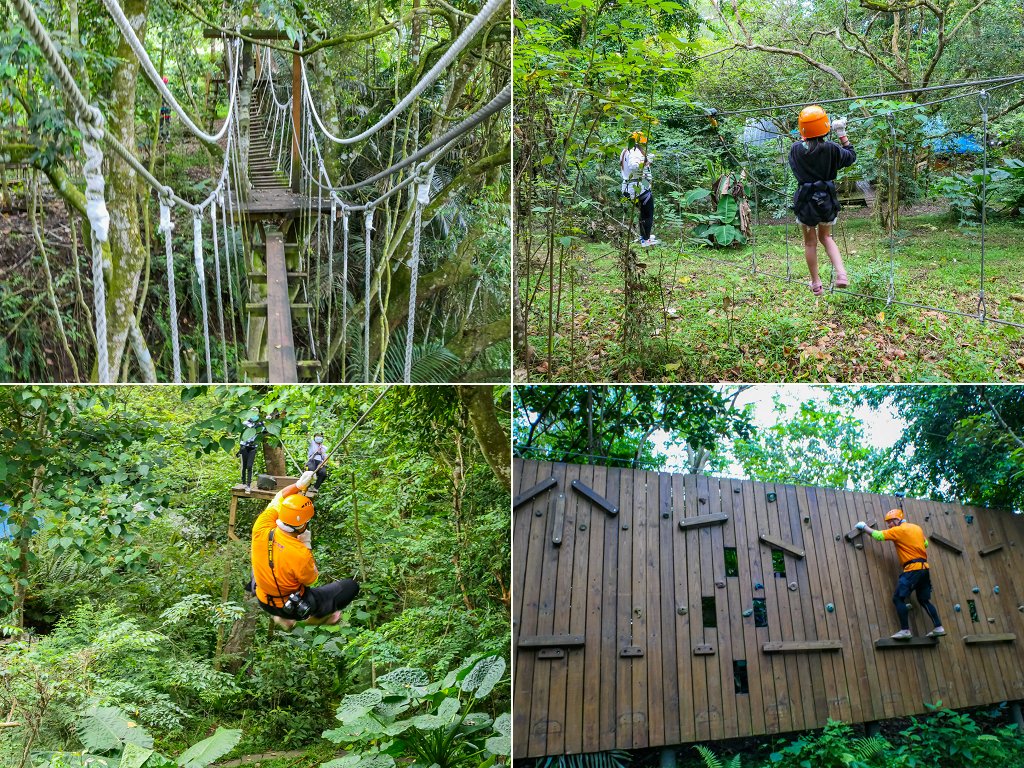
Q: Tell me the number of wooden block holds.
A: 15